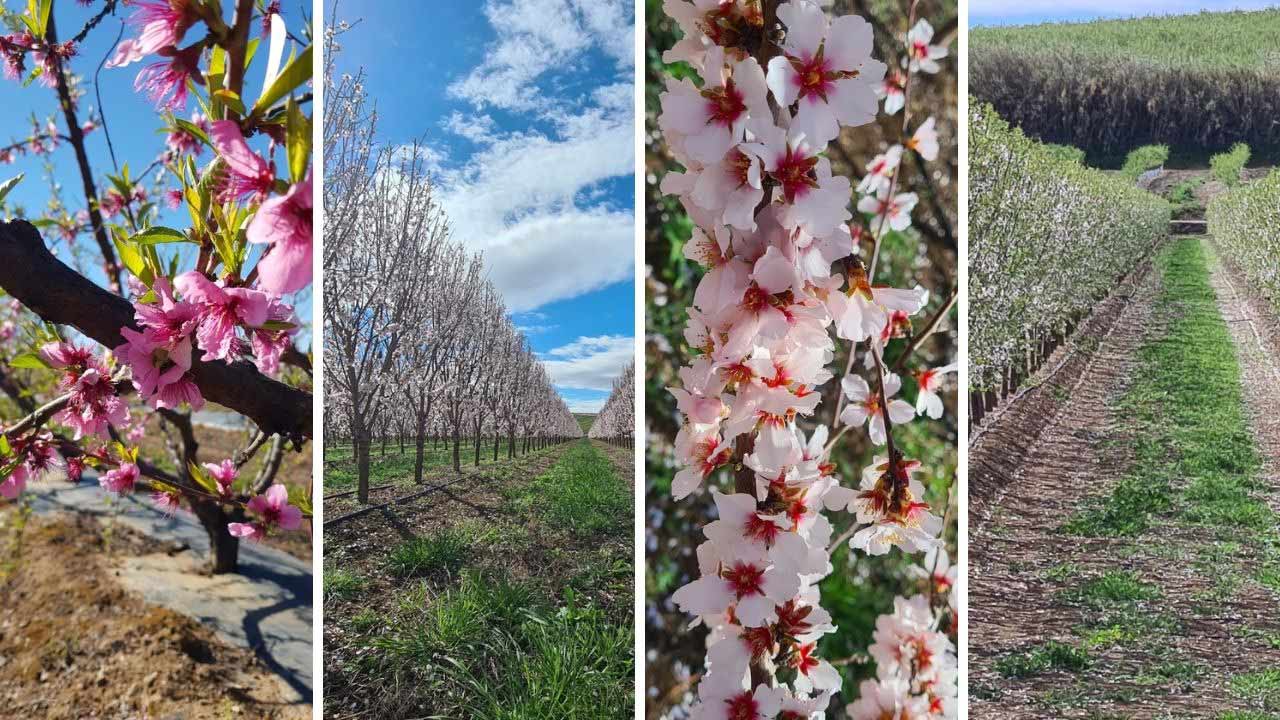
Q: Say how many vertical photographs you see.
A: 4